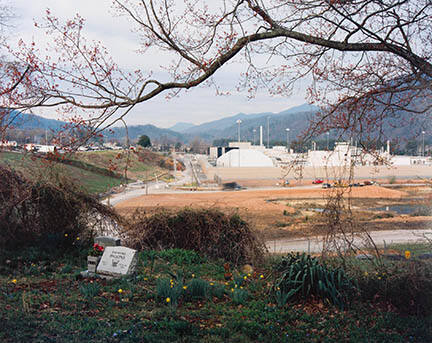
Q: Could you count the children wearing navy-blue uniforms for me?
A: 0